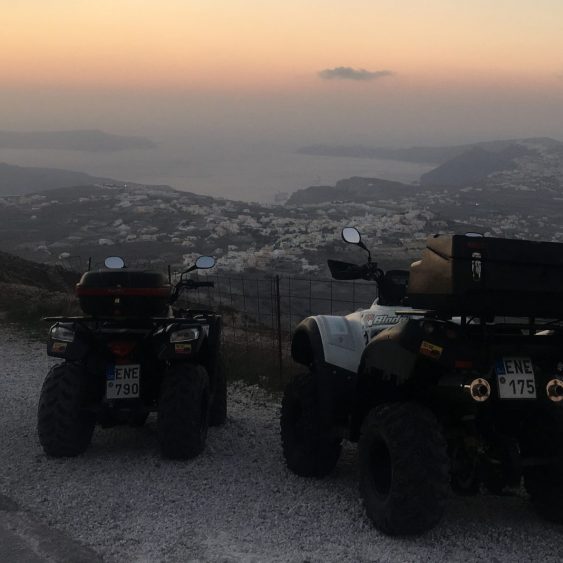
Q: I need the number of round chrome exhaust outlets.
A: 2